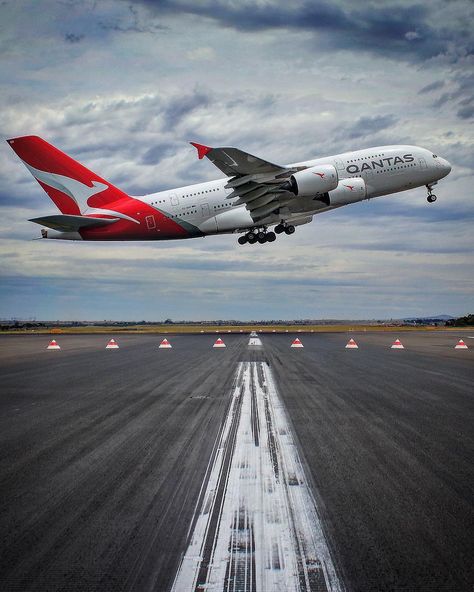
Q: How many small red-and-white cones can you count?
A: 8